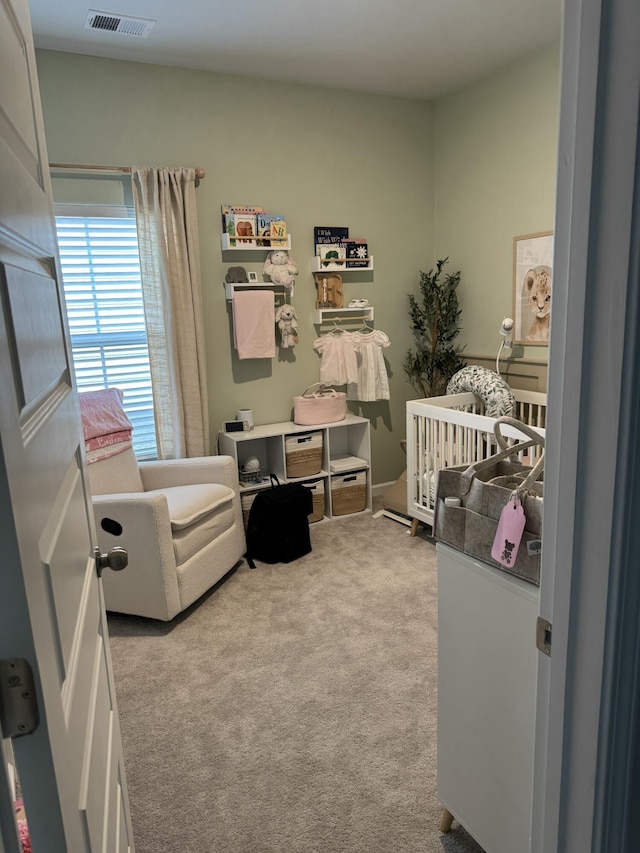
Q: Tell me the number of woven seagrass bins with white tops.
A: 4